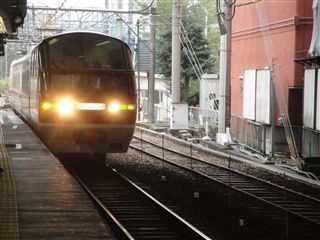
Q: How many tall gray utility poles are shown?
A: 3